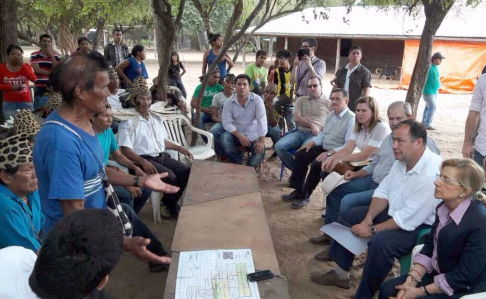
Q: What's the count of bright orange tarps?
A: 1